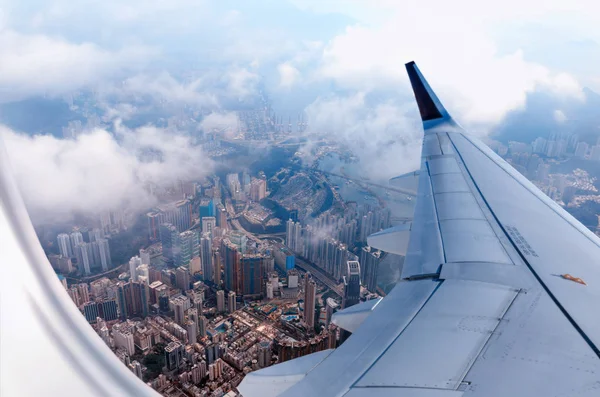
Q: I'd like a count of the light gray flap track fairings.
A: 4